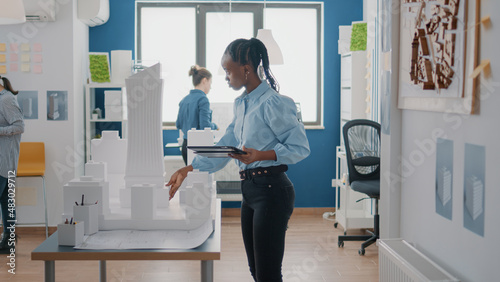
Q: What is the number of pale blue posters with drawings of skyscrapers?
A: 4